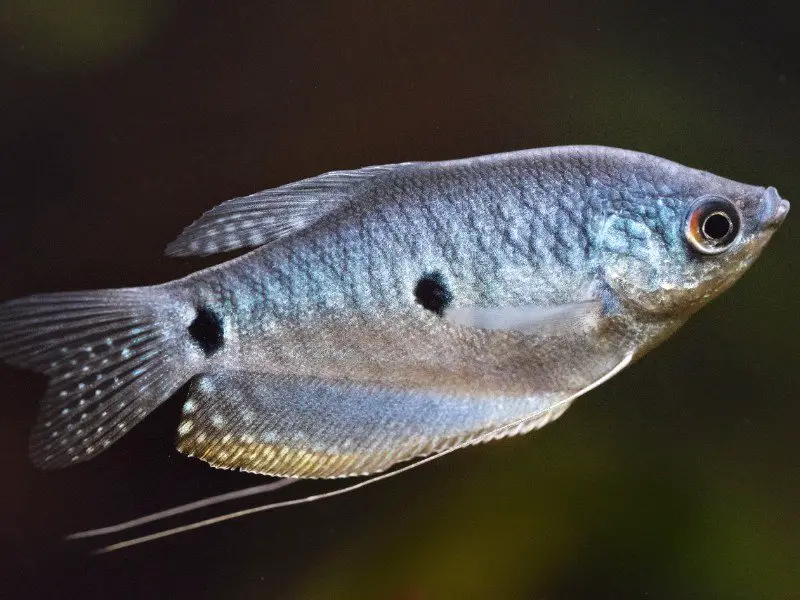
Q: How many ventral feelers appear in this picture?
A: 2